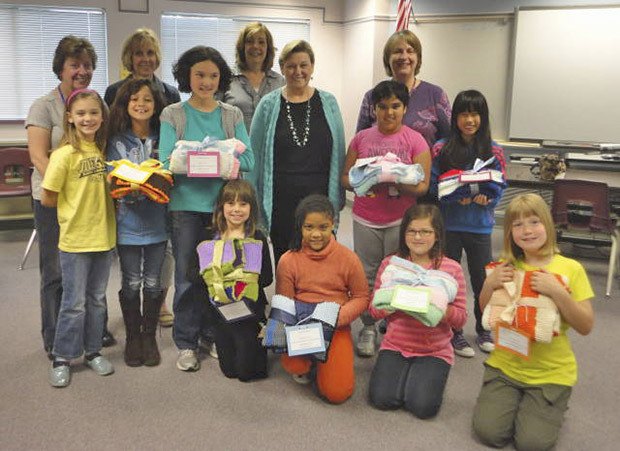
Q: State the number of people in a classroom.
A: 14